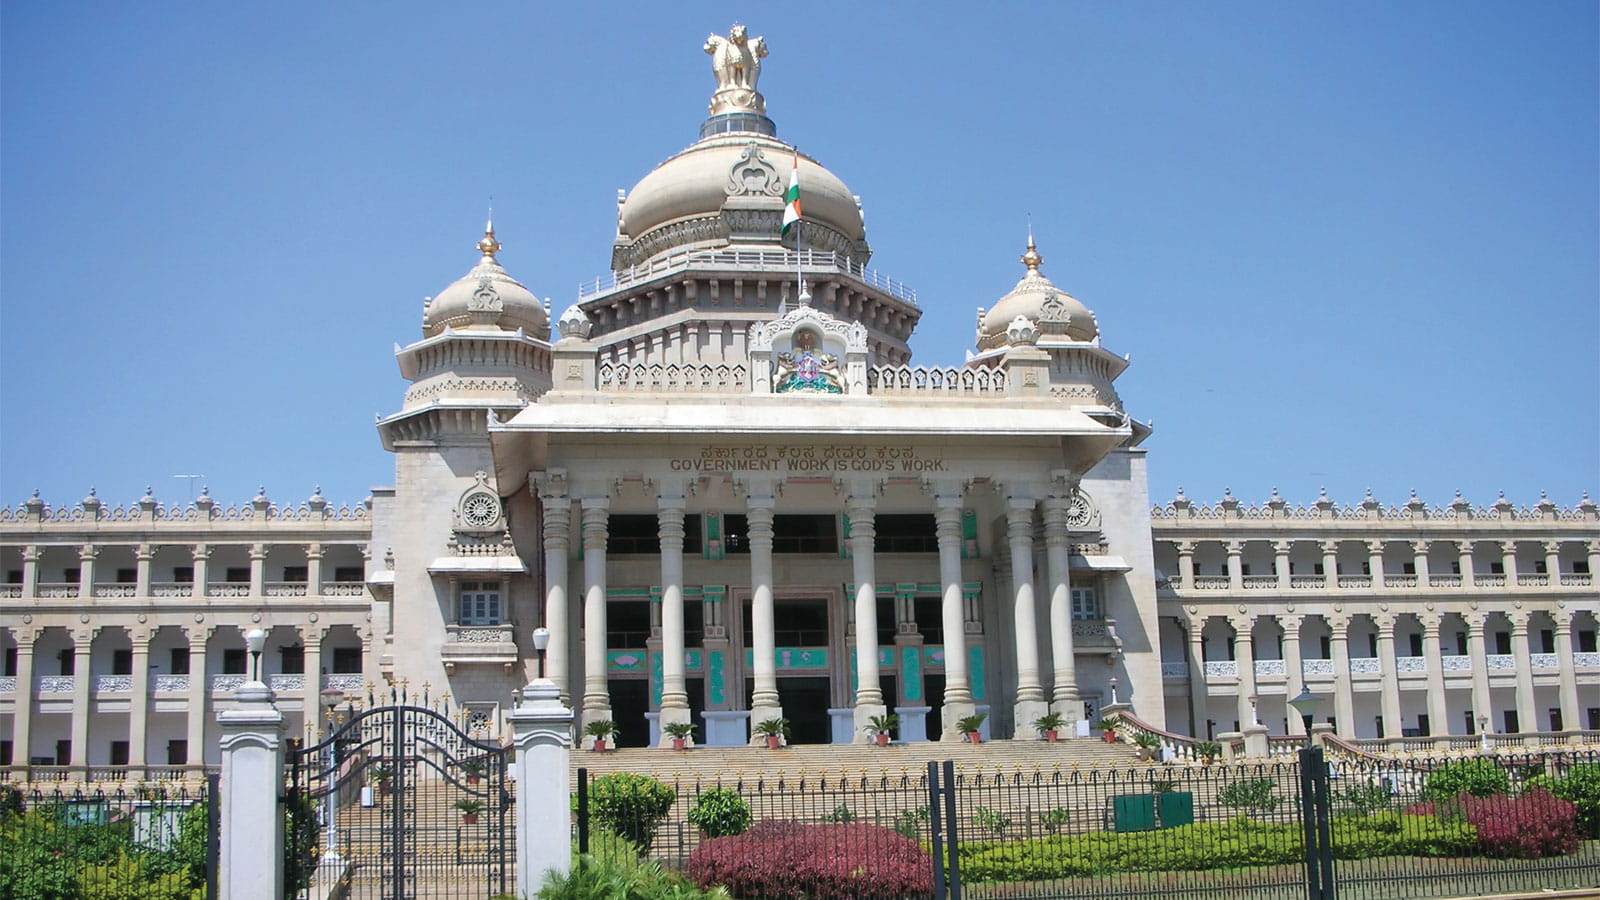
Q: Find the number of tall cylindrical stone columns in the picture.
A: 8